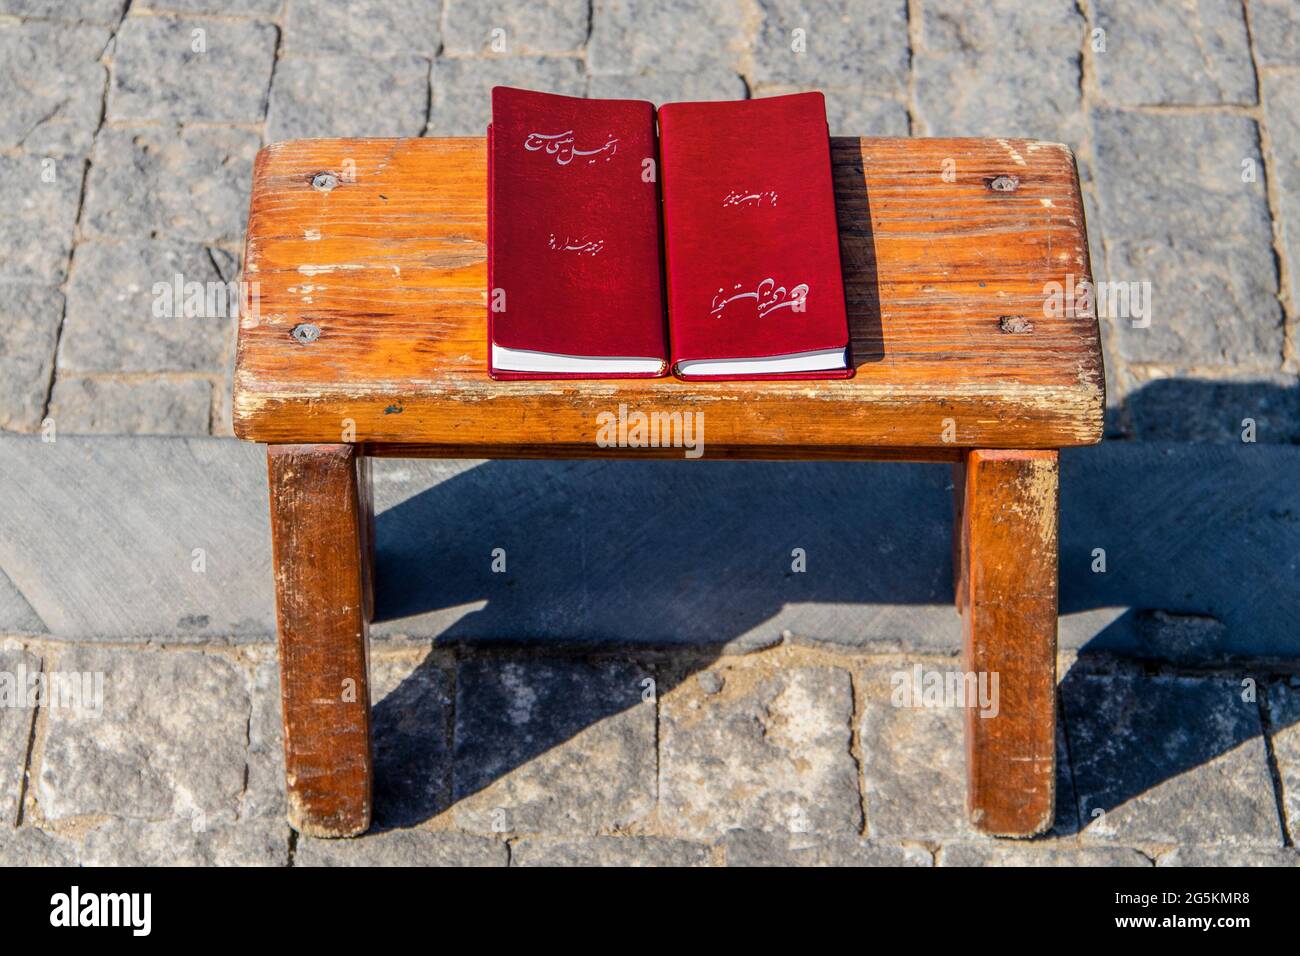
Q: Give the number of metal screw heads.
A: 4